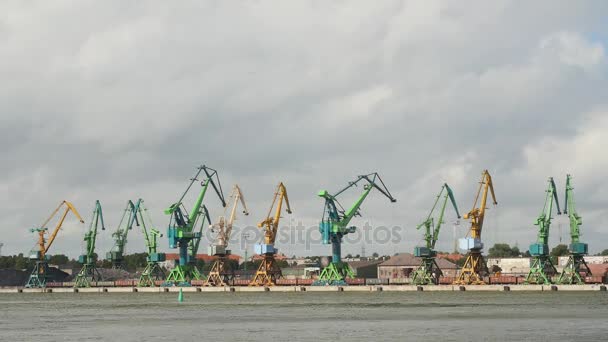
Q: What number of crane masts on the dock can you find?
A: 13